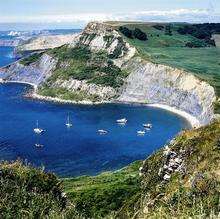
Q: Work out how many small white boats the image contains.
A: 7